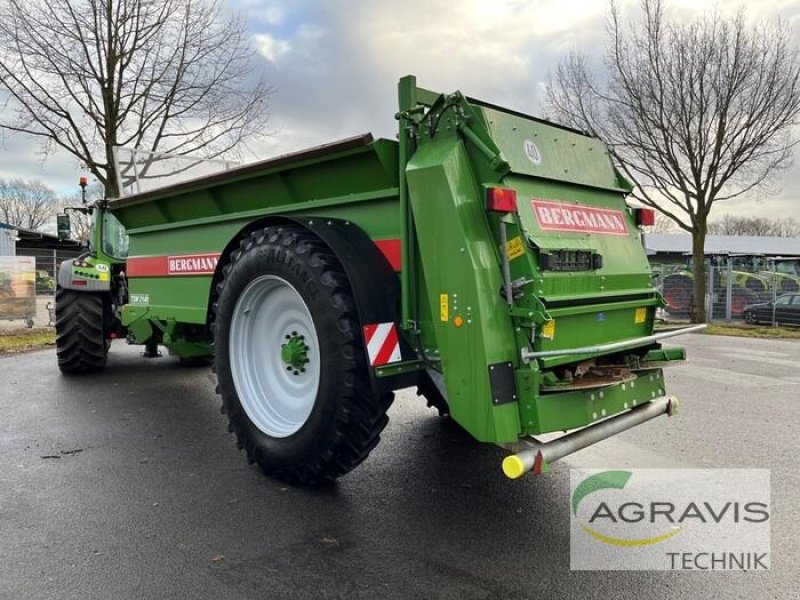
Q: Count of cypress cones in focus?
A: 0